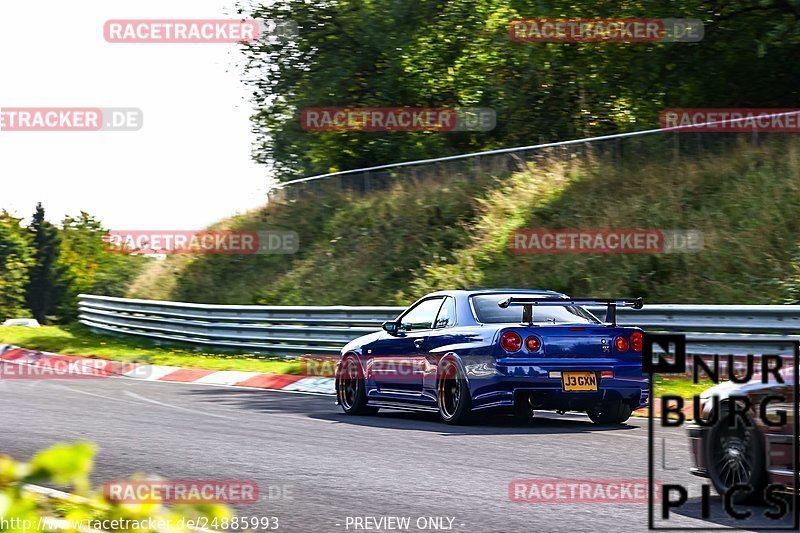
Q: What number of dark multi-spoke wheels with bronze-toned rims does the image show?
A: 2